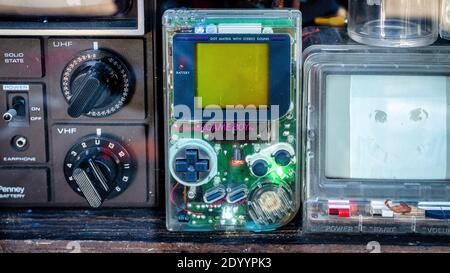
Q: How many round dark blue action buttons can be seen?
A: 2